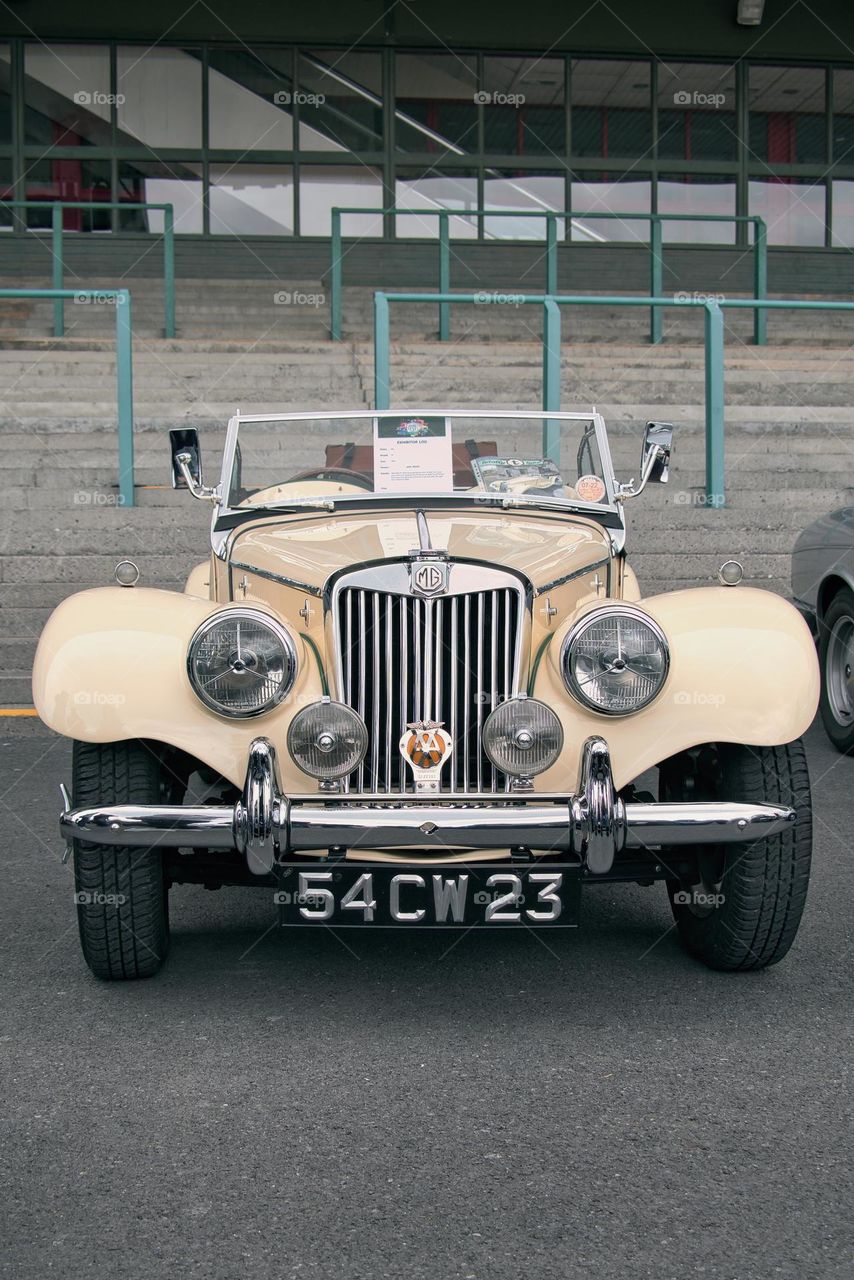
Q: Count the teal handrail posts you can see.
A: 11